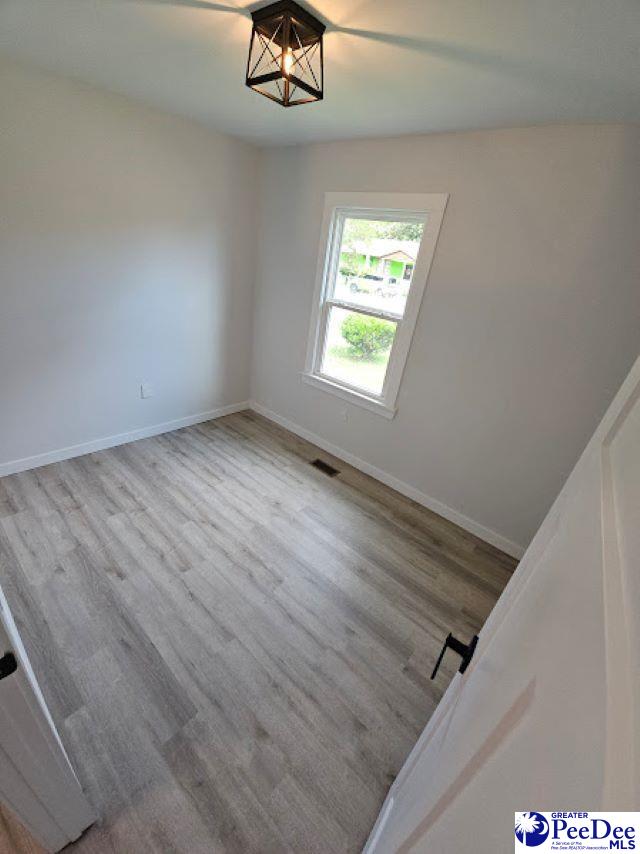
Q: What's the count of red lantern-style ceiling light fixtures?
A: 0